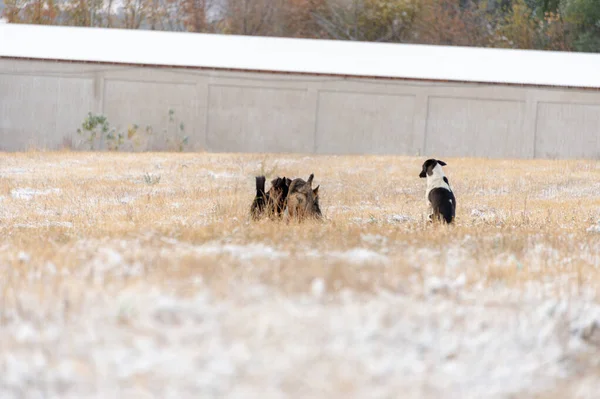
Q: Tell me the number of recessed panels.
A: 6